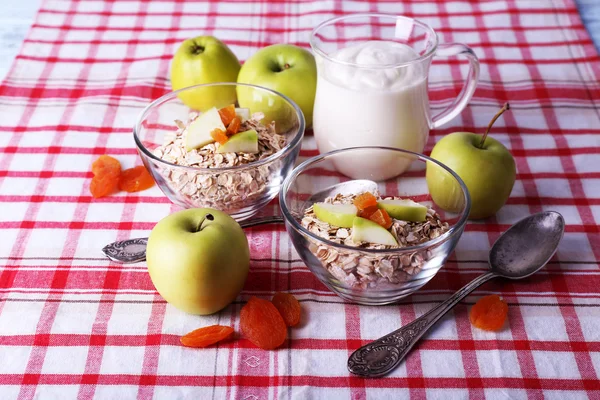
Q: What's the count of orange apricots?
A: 7